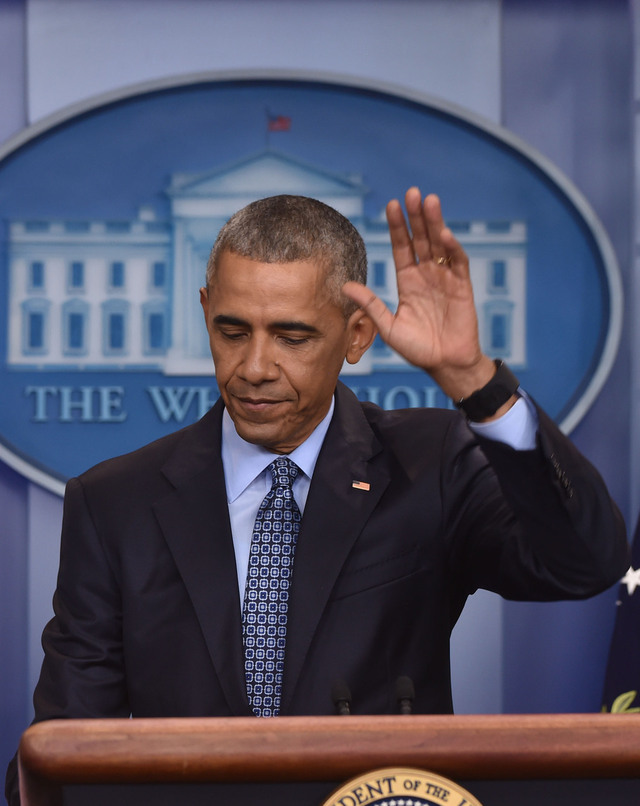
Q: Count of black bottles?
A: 0